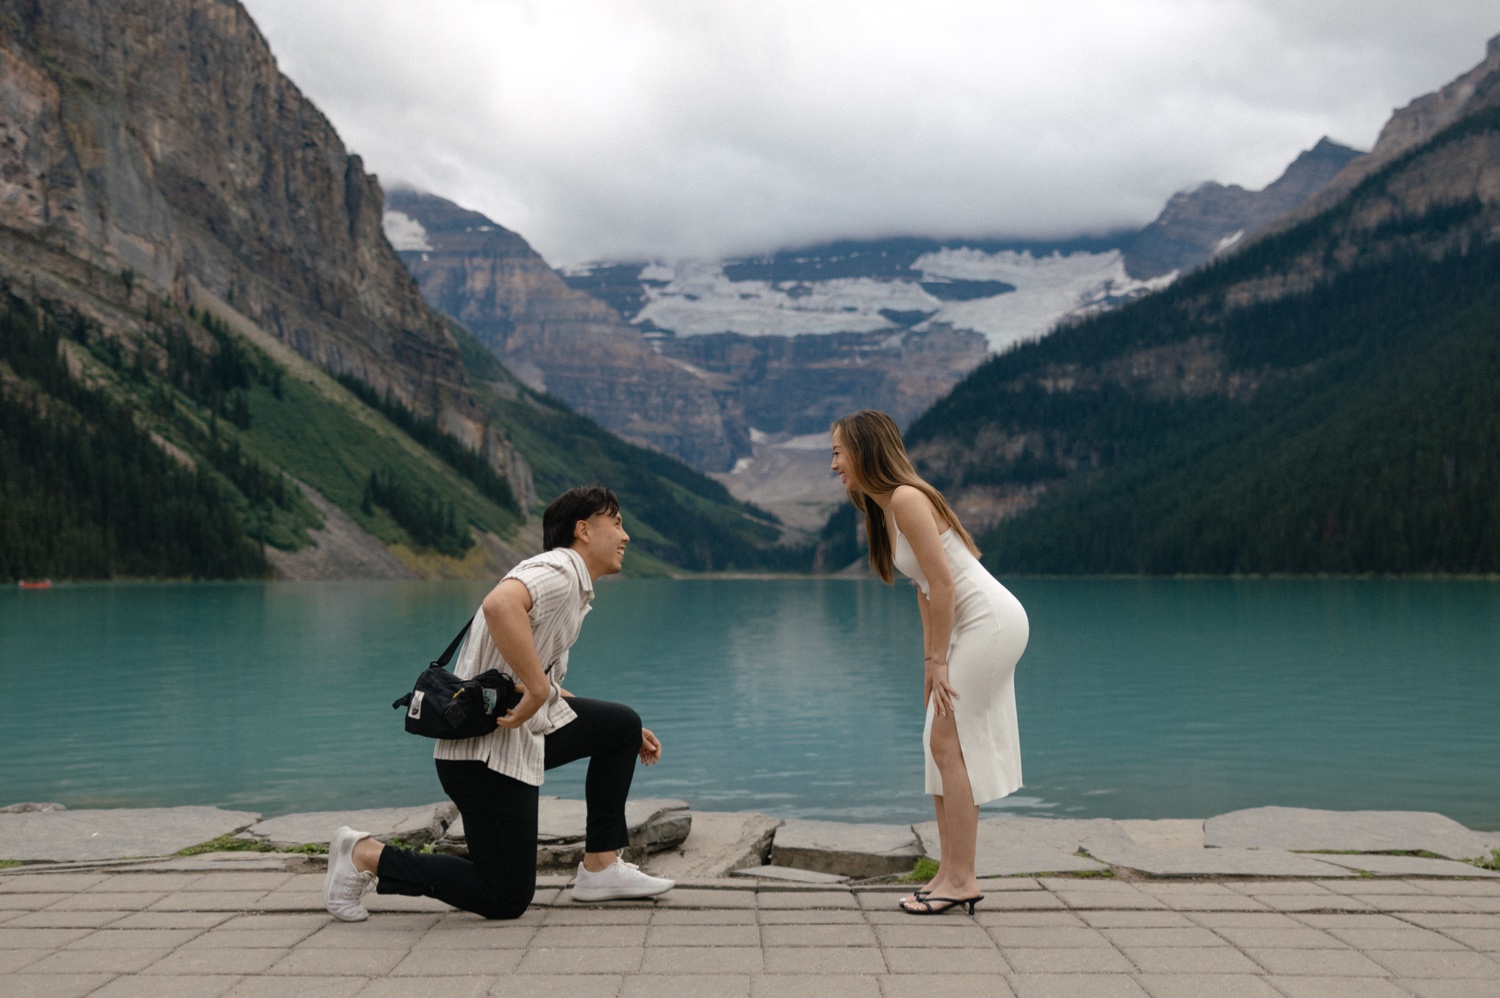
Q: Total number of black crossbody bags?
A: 1